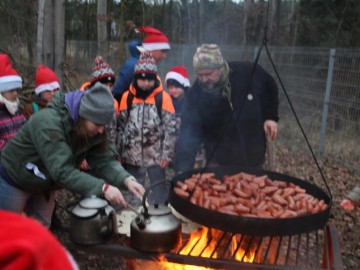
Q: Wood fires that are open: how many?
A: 1